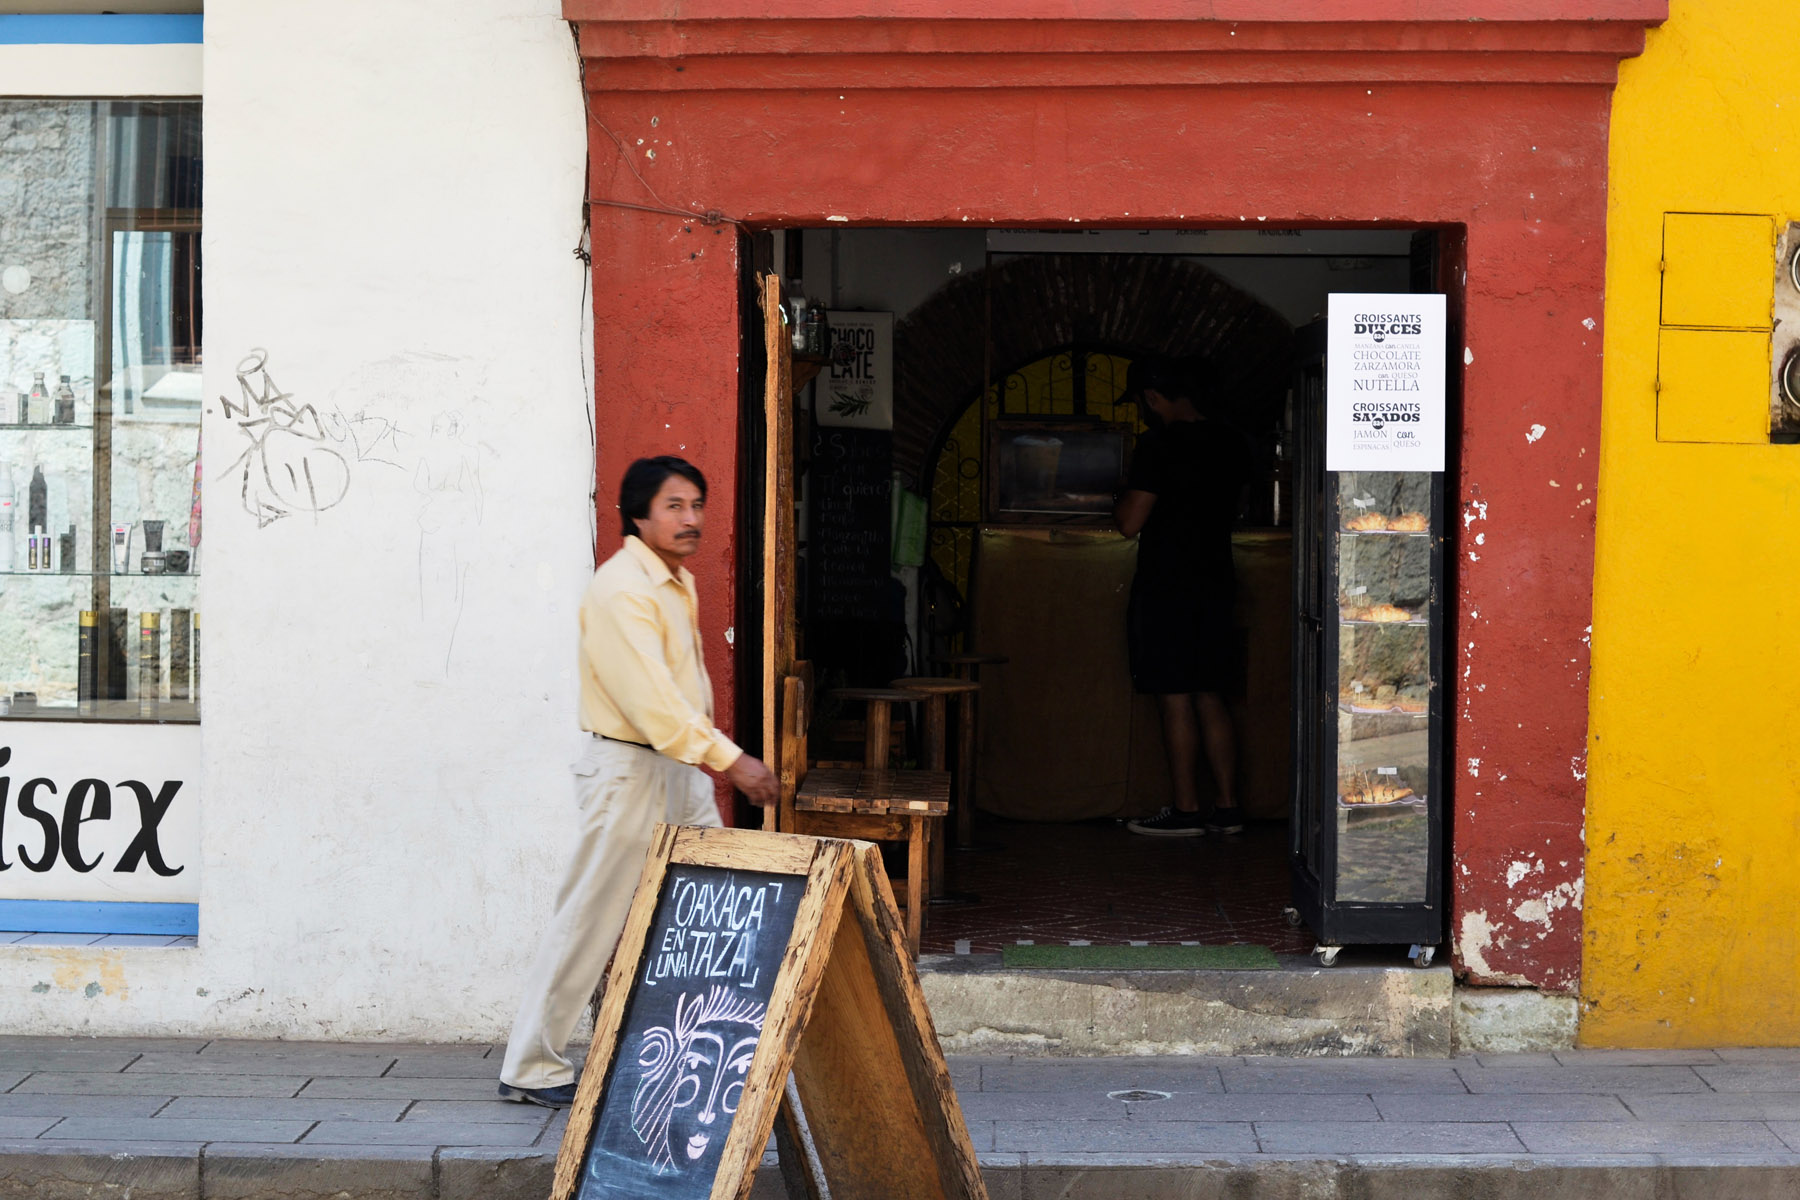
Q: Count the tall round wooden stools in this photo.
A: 3